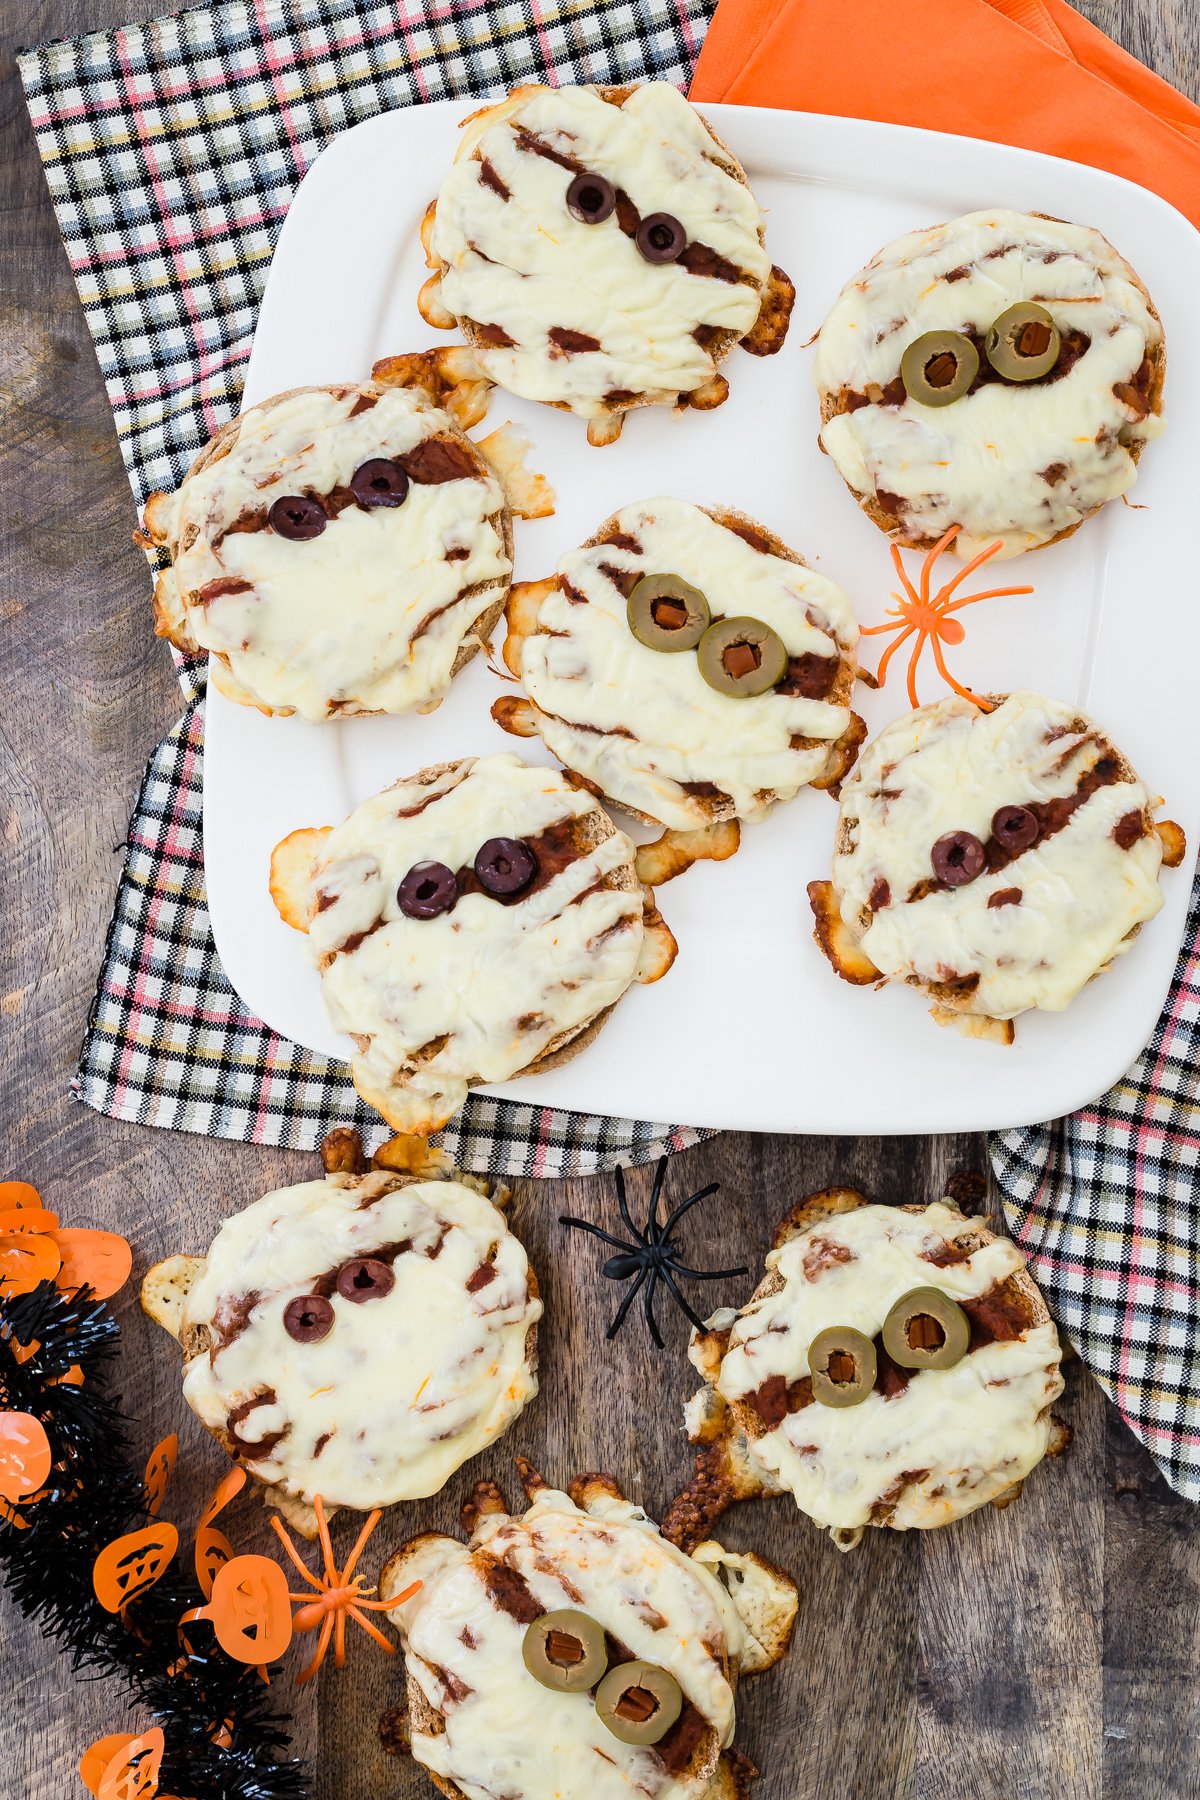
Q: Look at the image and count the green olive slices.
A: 8